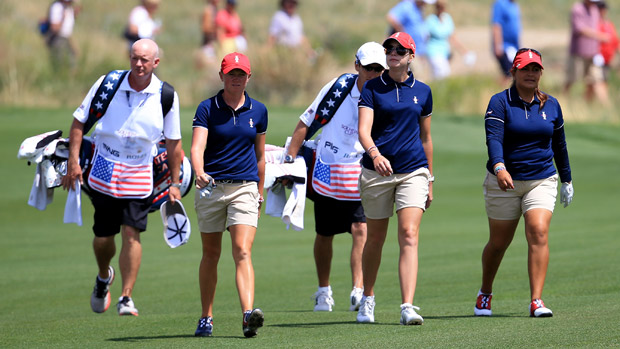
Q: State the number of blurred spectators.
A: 10